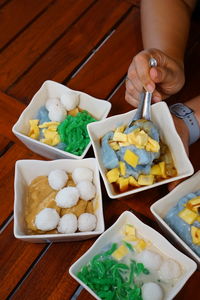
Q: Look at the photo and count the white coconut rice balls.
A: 13